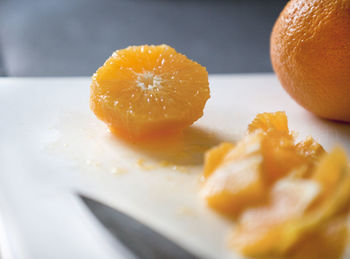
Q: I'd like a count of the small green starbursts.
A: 0